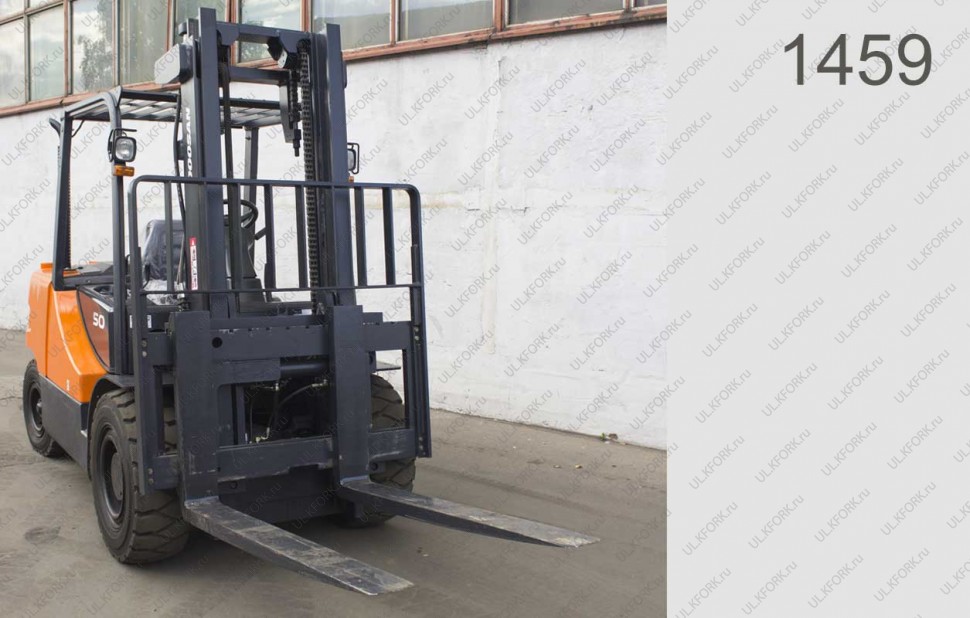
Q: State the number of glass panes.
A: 12